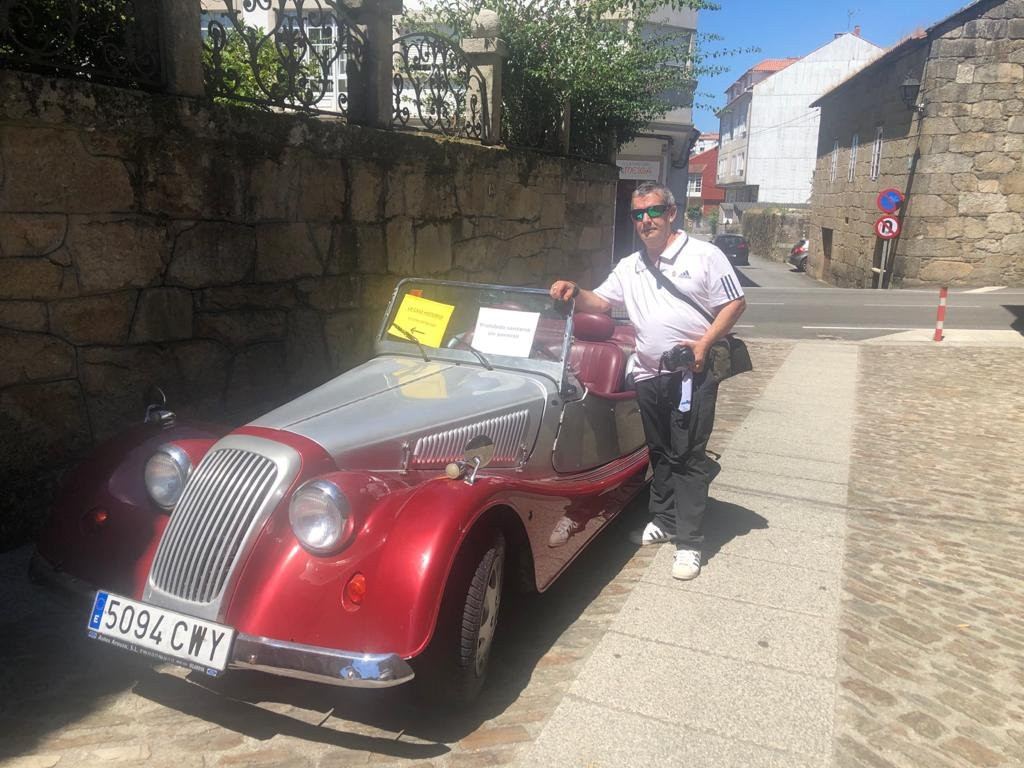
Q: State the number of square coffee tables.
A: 0